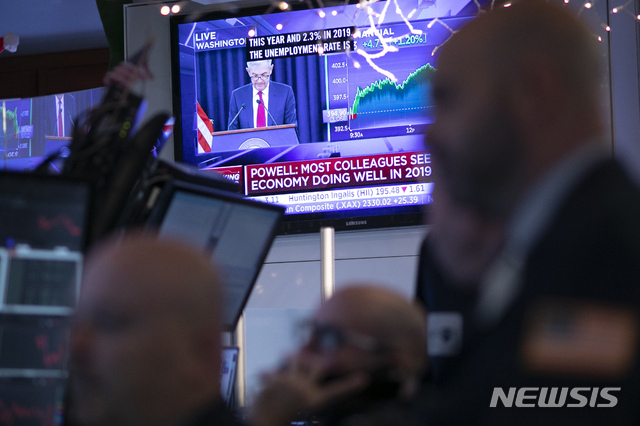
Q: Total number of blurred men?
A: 3